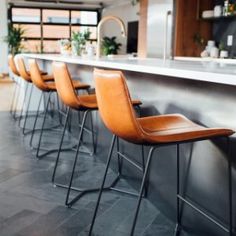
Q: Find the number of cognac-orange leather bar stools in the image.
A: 5